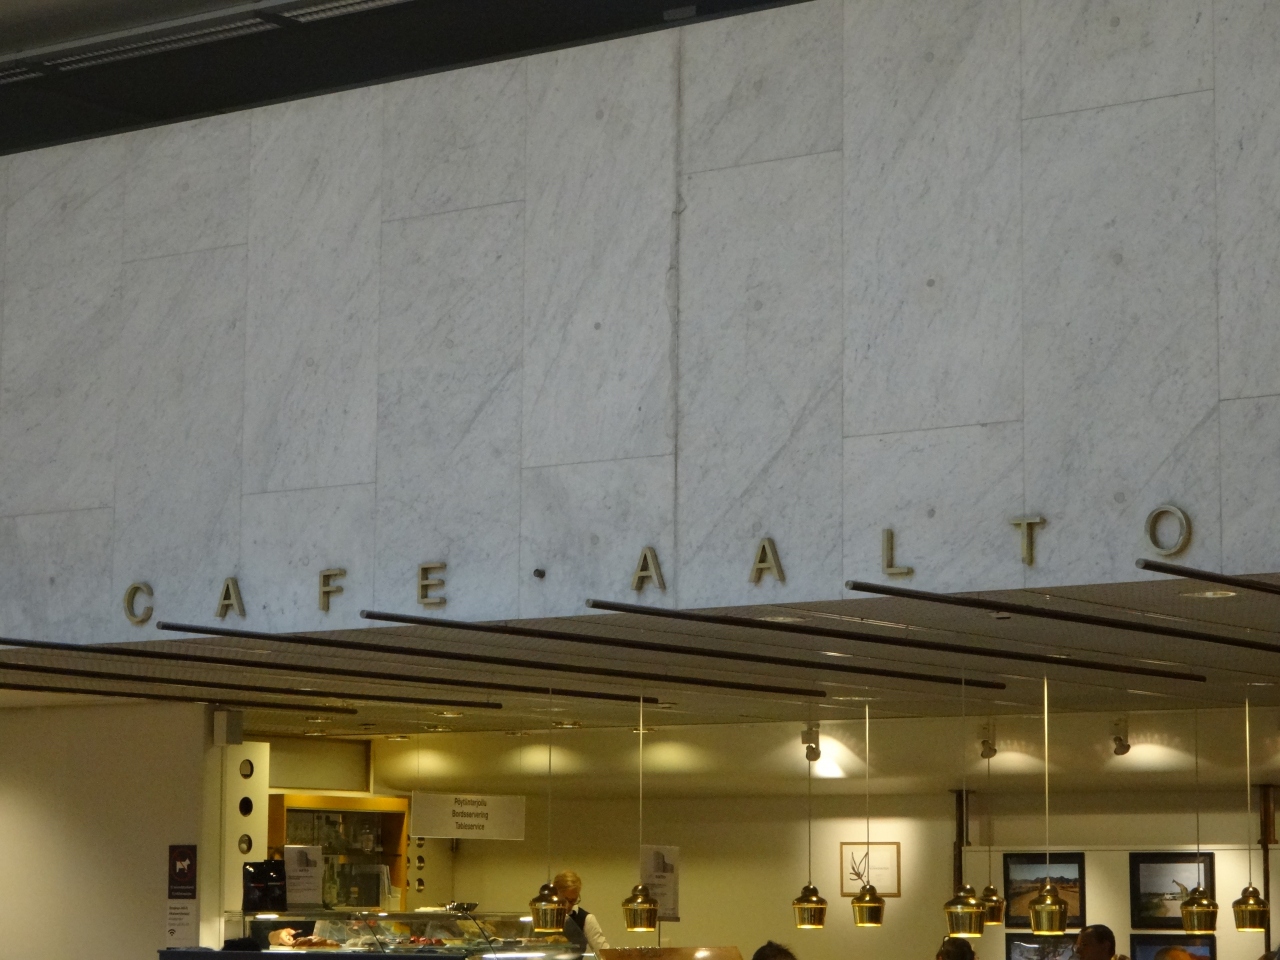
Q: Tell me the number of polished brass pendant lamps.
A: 9